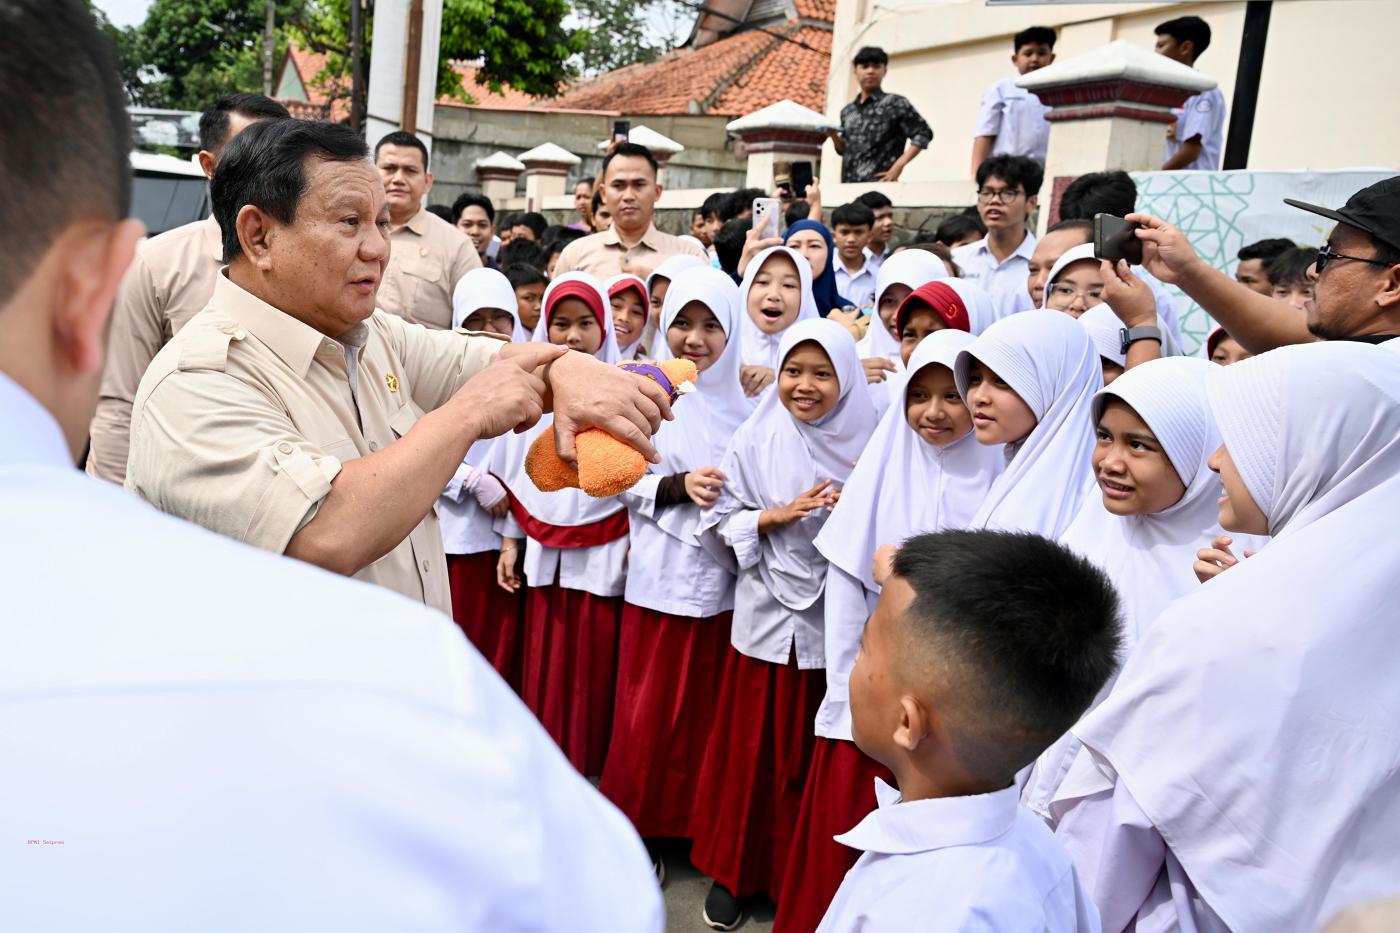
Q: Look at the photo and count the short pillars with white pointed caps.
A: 5